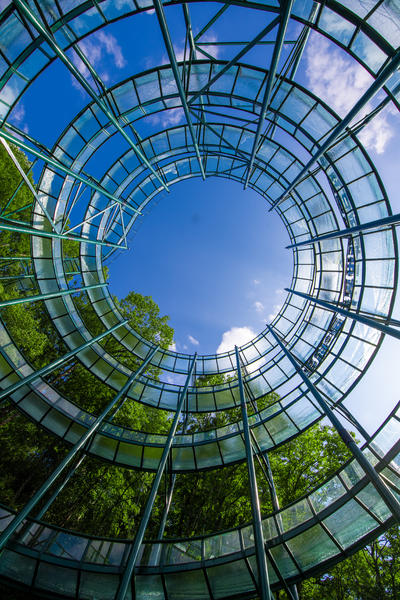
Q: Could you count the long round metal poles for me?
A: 14